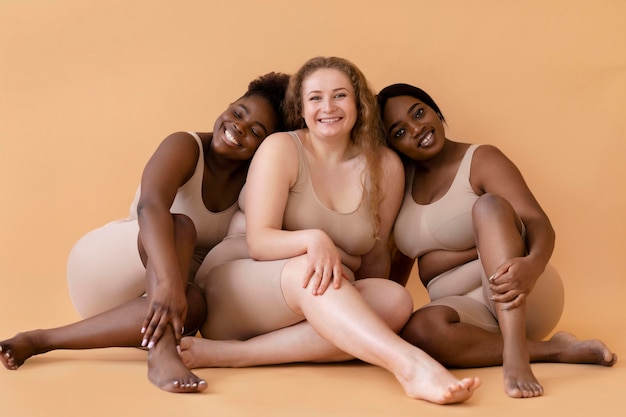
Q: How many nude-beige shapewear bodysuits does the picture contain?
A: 3